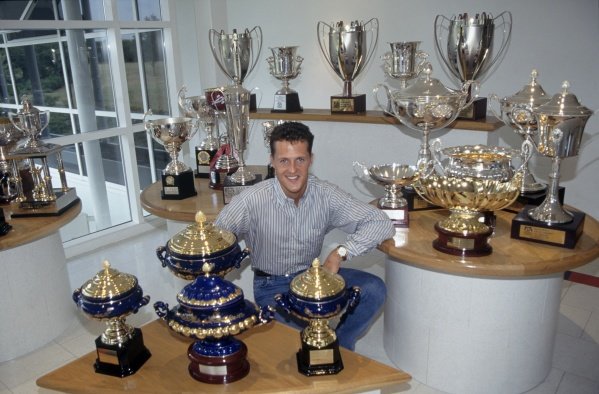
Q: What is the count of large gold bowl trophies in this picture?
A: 1